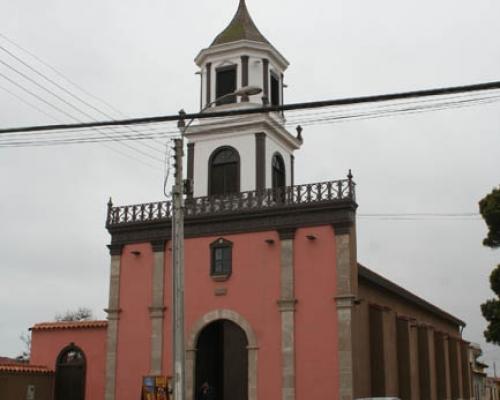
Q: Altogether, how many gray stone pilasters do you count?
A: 4